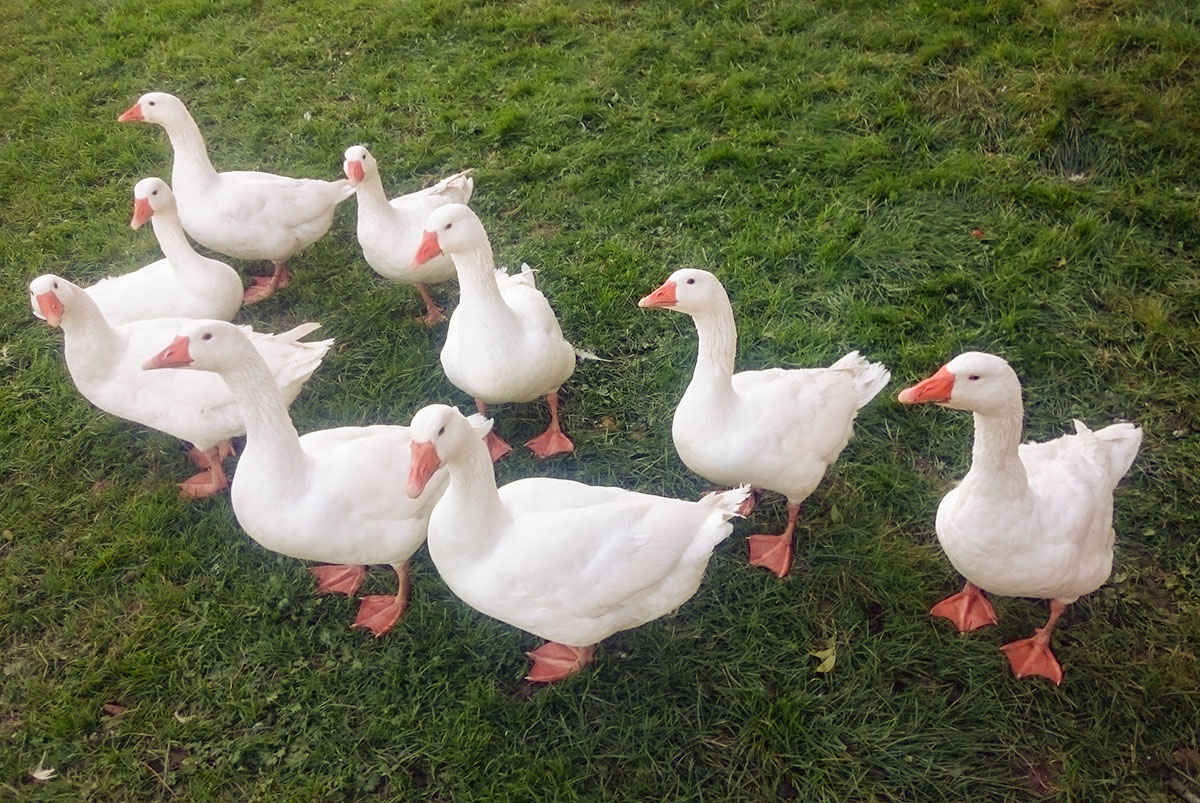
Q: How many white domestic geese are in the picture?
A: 9